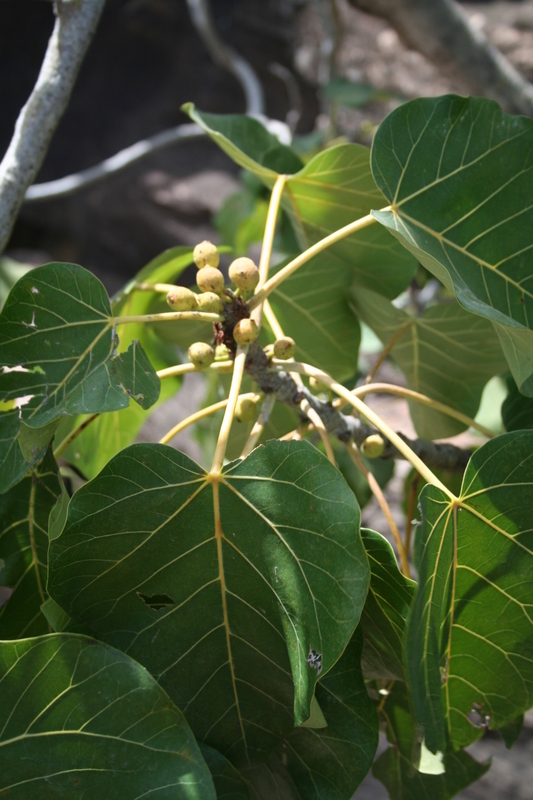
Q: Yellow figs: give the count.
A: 12